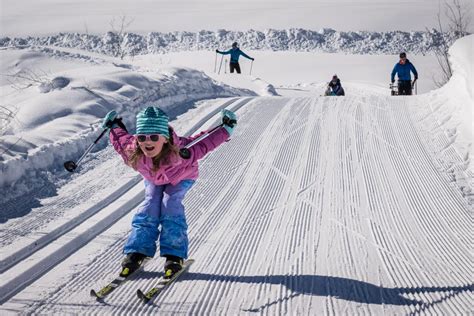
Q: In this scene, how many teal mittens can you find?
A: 2